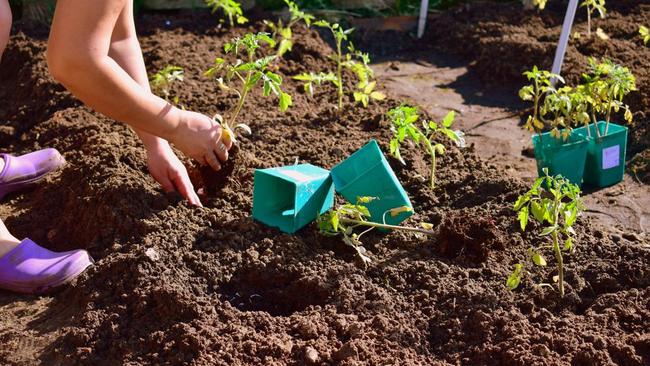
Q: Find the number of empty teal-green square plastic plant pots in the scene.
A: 2